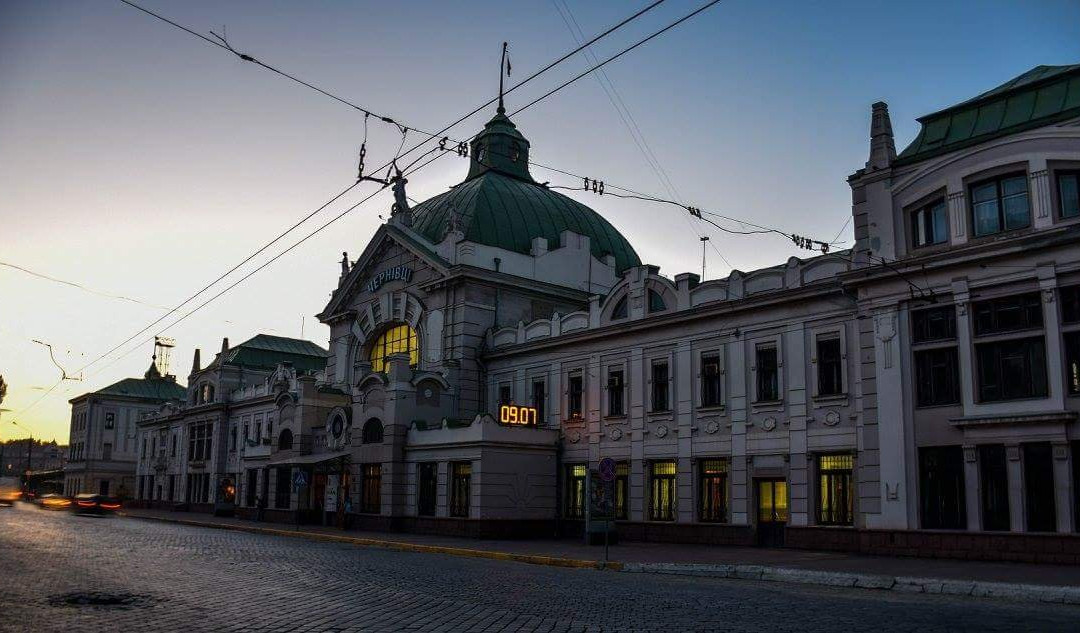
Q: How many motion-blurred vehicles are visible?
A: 3